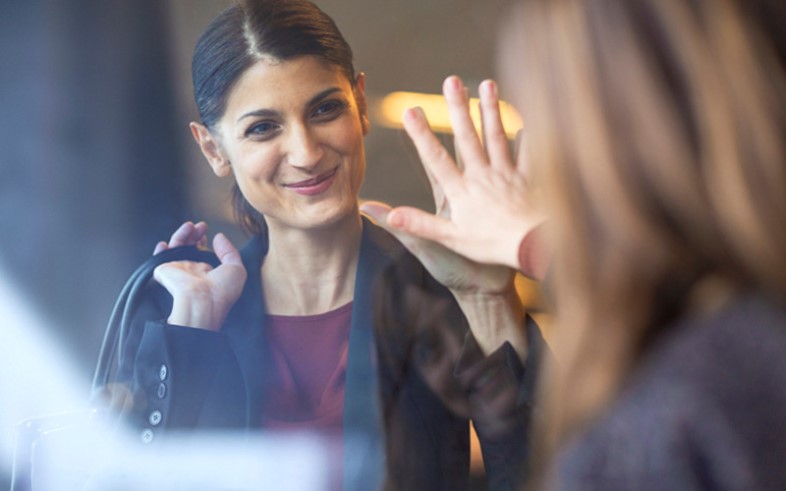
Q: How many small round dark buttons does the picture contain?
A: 4